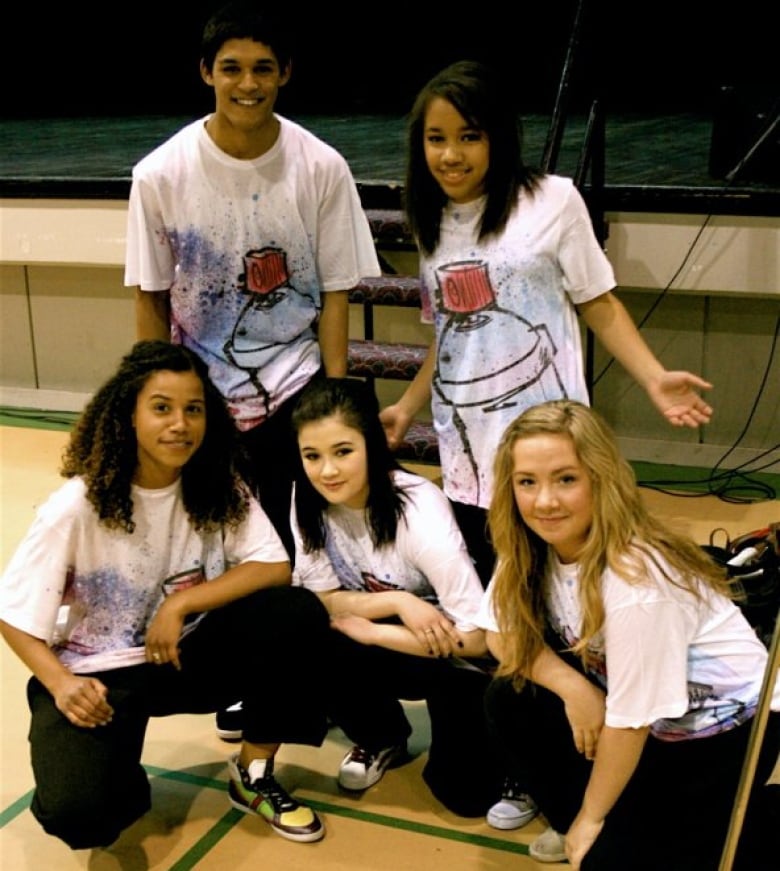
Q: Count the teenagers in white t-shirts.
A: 5